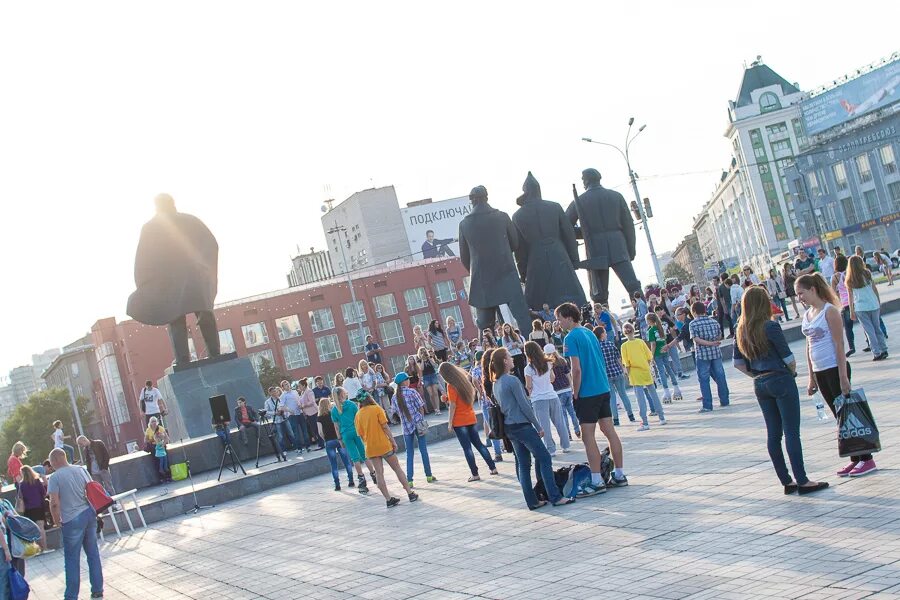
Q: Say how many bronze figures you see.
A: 4